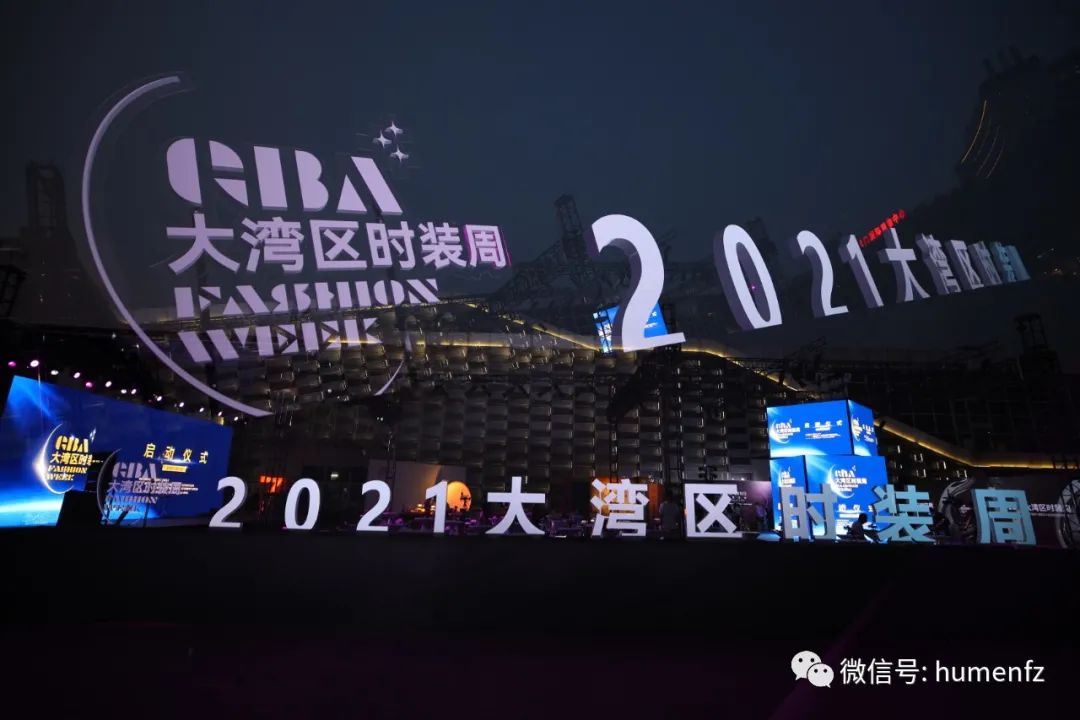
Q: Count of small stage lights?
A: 13